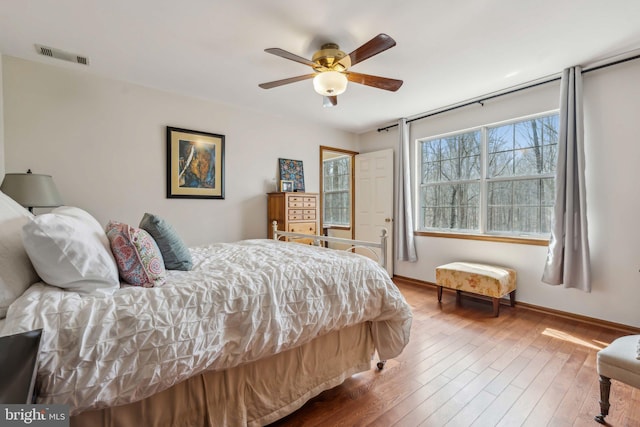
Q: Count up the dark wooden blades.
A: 5